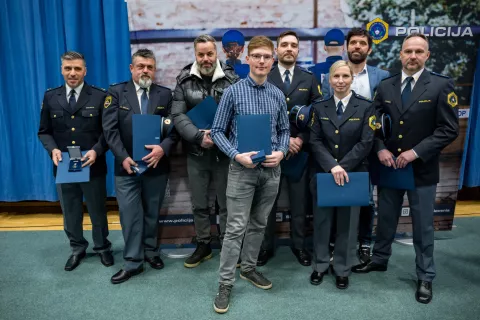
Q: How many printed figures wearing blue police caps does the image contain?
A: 2